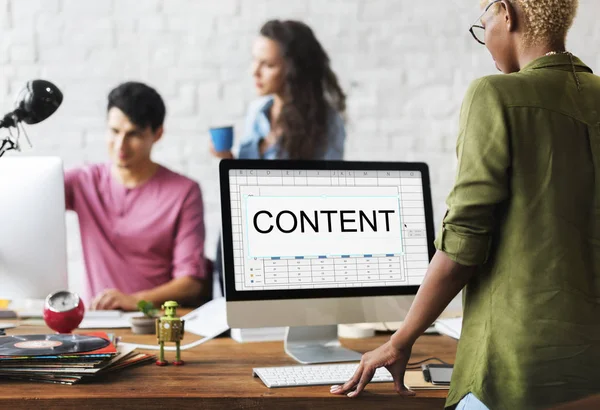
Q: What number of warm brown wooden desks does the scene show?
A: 1